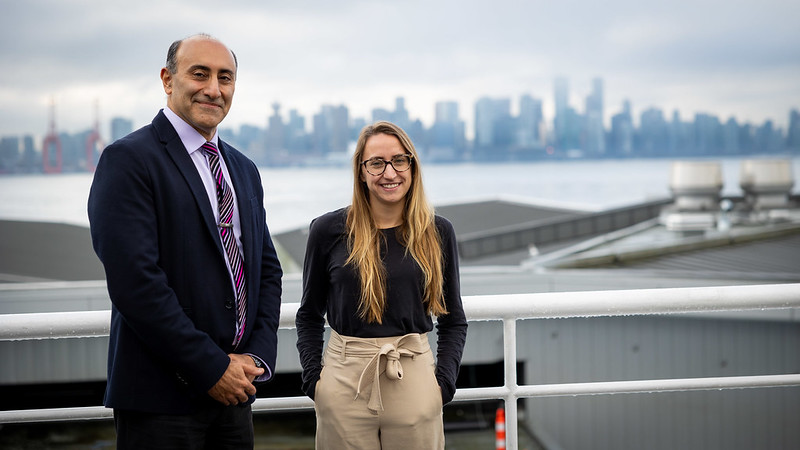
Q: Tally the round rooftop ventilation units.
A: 2